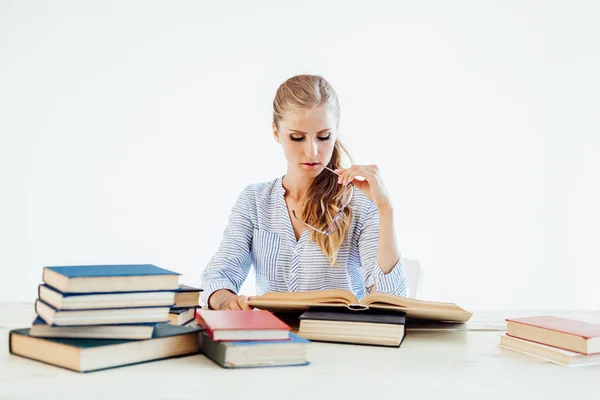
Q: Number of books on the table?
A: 13